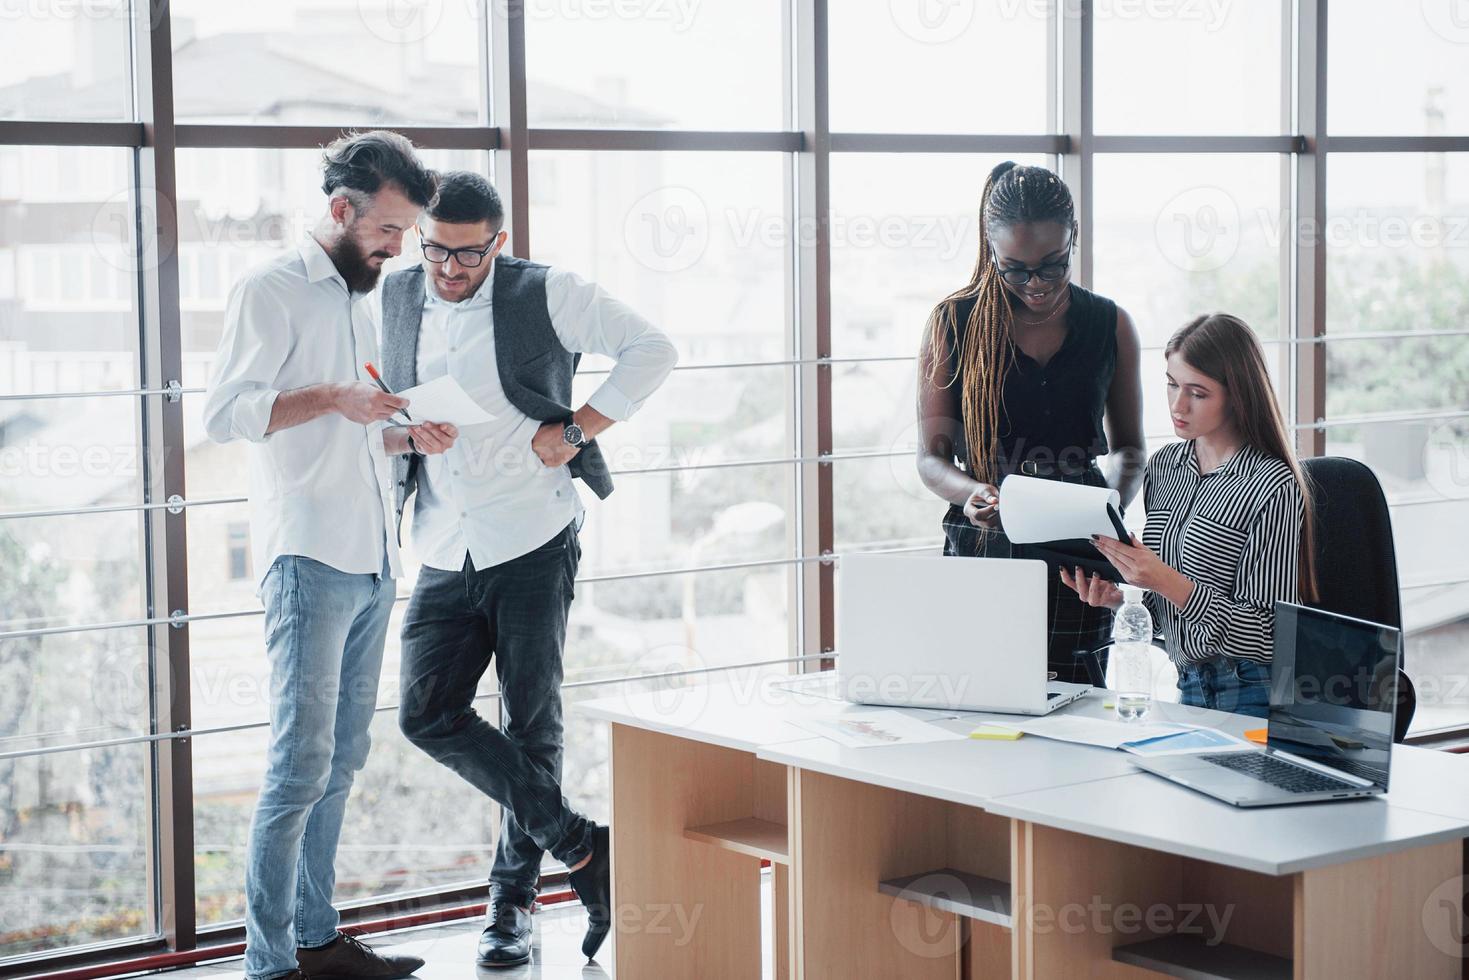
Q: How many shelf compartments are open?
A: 3